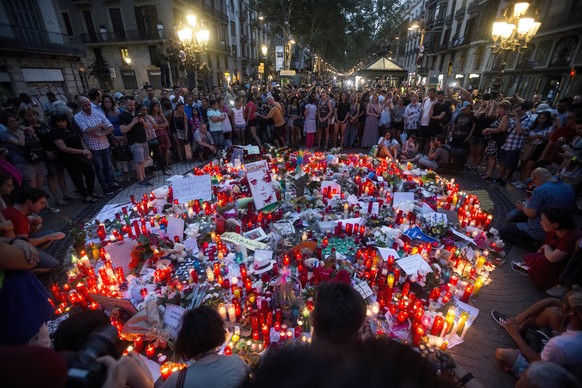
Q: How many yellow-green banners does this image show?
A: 1